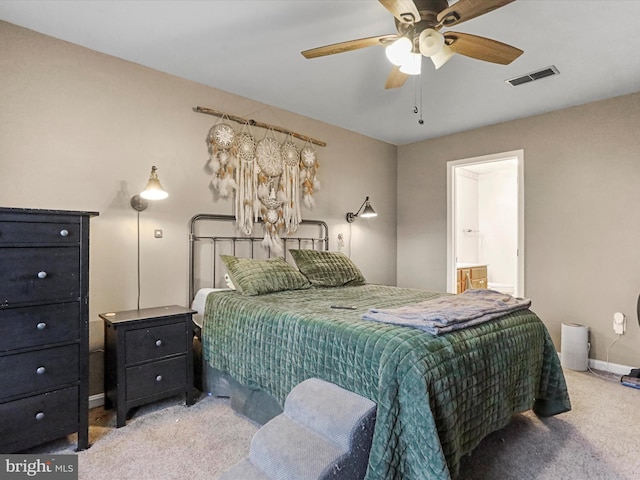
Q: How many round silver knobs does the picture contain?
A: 7